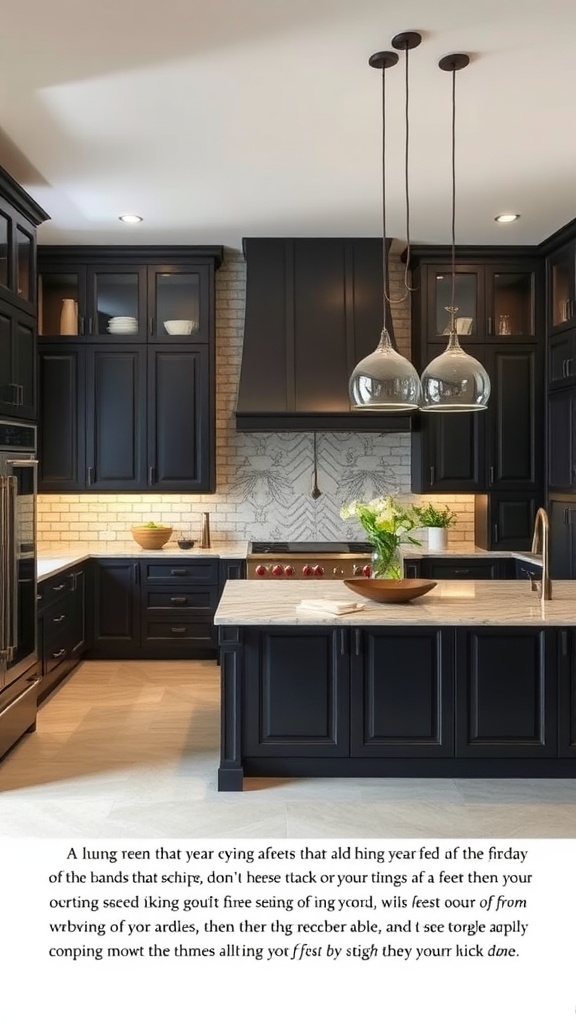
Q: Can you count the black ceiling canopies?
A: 3